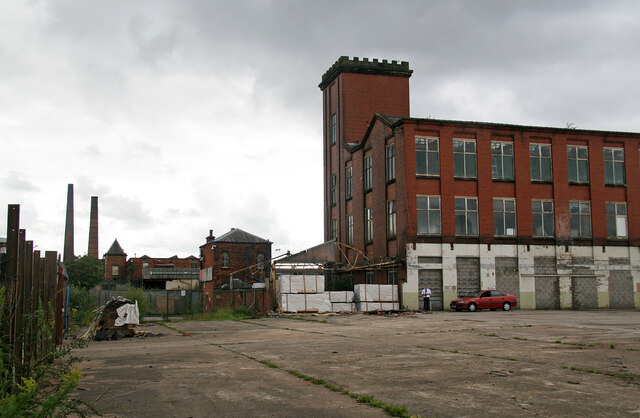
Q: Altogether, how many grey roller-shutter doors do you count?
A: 6